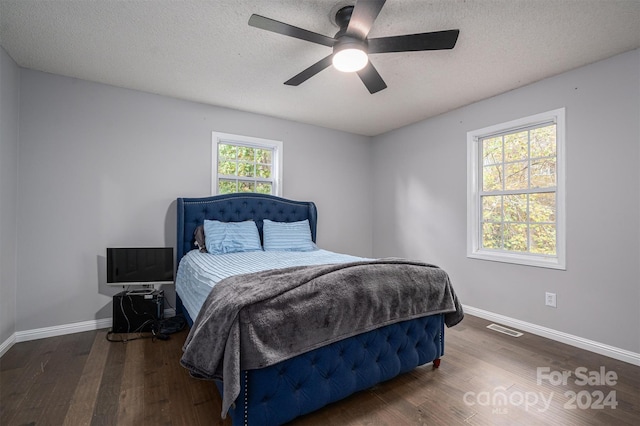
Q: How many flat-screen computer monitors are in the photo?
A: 1